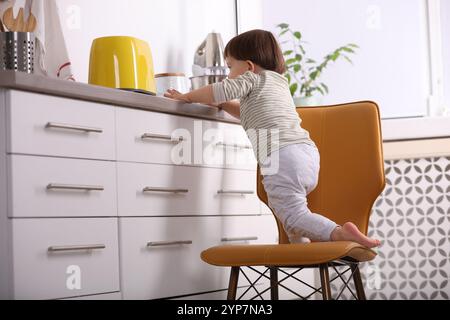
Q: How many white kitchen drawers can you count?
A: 9